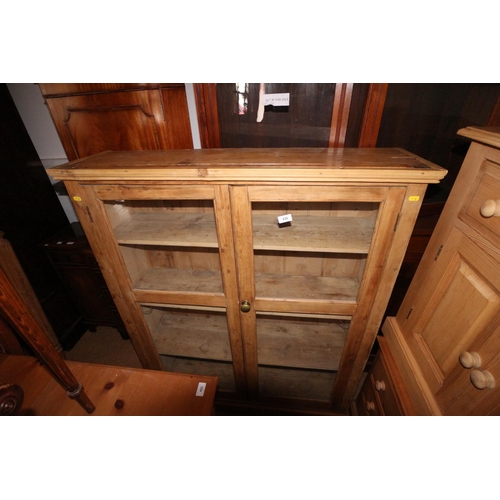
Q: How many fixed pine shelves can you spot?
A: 3